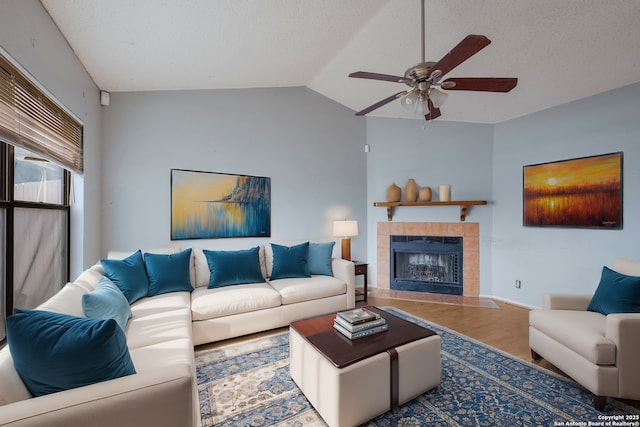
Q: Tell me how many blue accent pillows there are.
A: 8